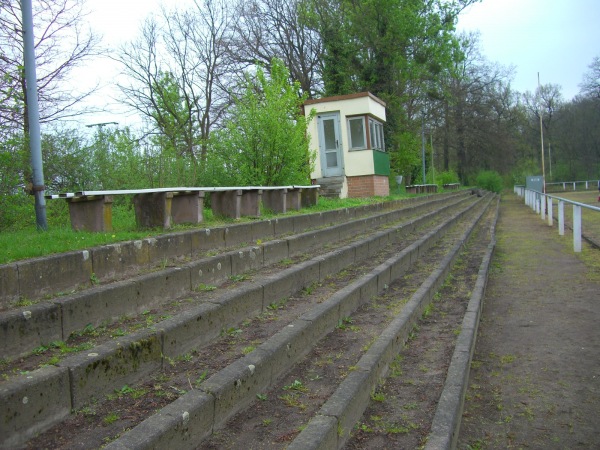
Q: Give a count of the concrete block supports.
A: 8